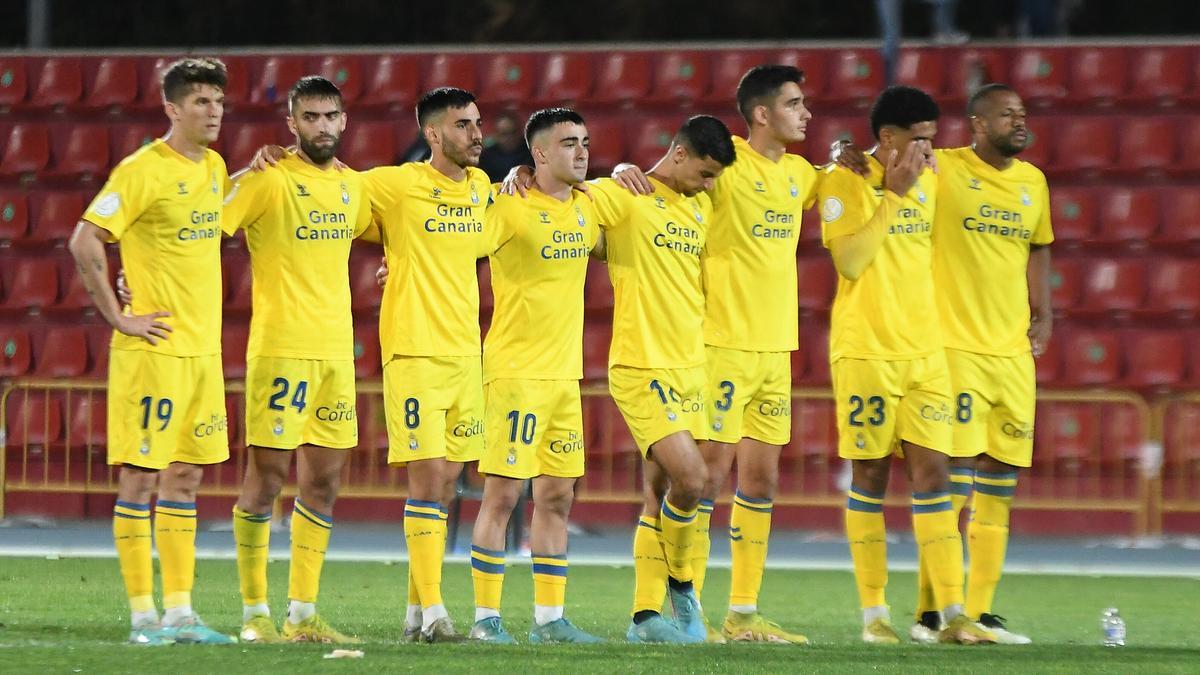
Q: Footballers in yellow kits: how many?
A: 8